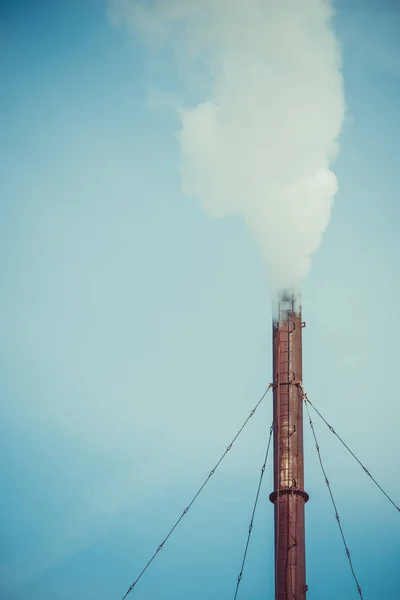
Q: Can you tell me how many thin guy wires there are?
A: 4